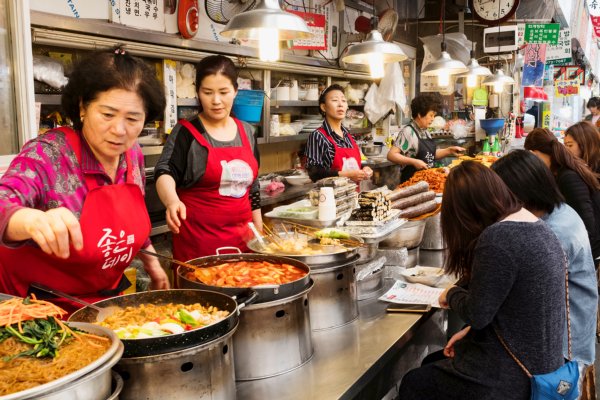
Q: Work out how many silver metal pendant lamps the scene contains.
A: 5